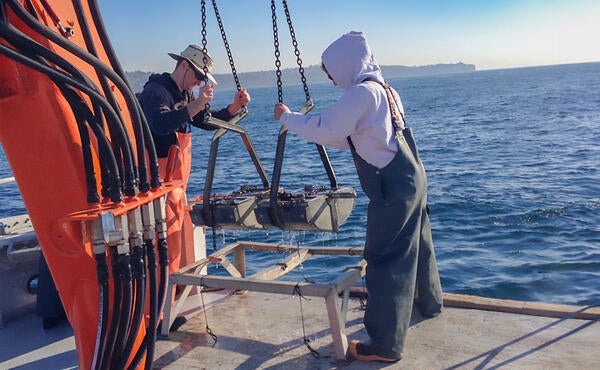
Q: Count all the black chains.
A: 4